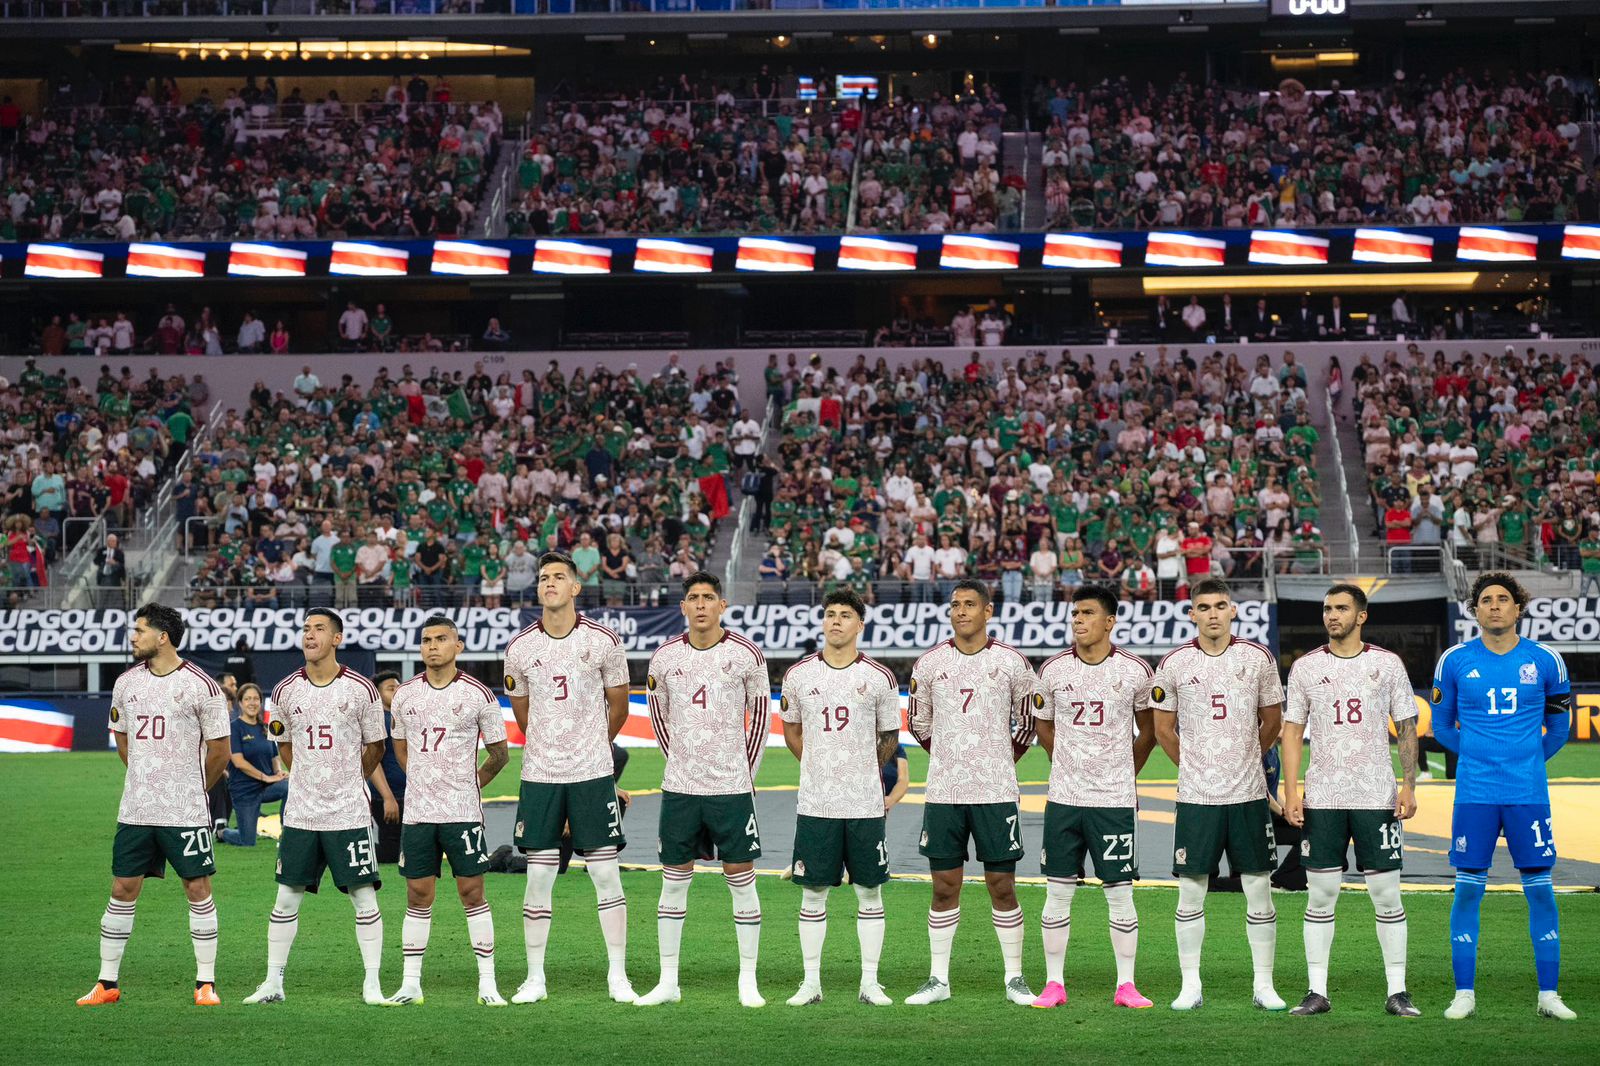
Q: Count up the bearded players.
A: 2